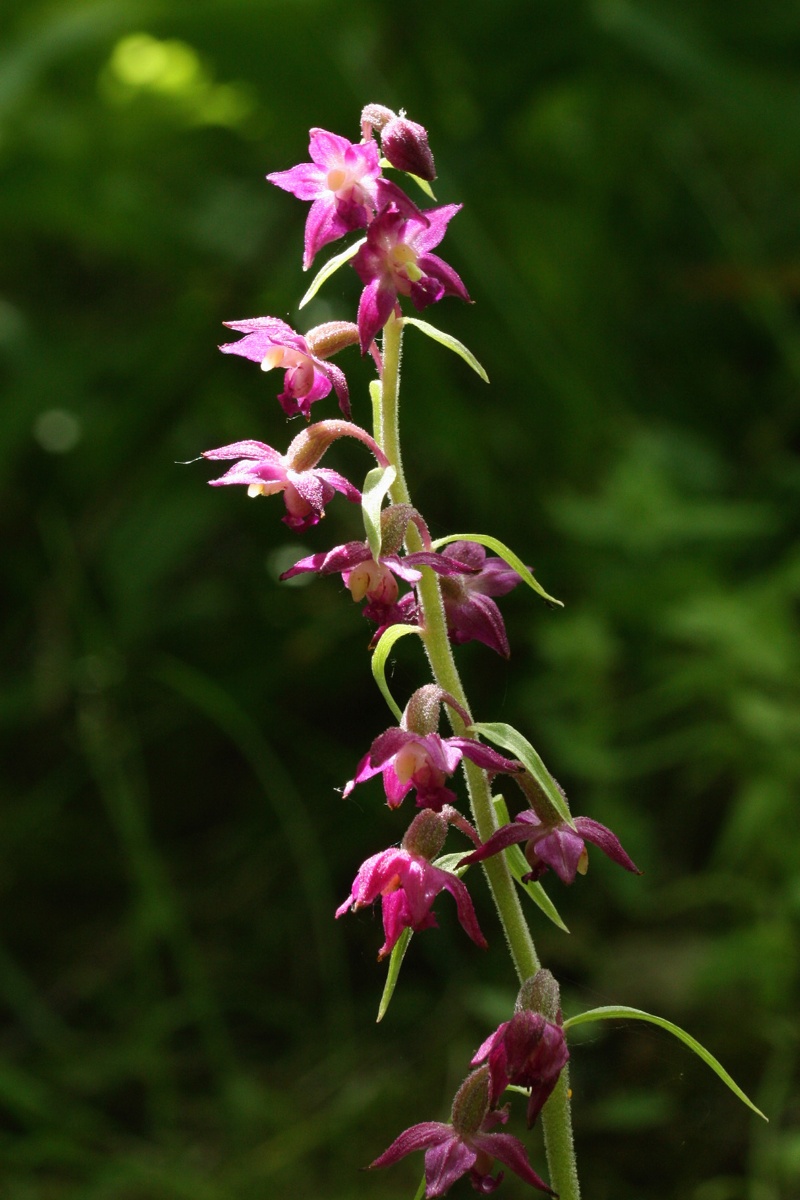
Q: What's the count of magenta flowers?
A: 11